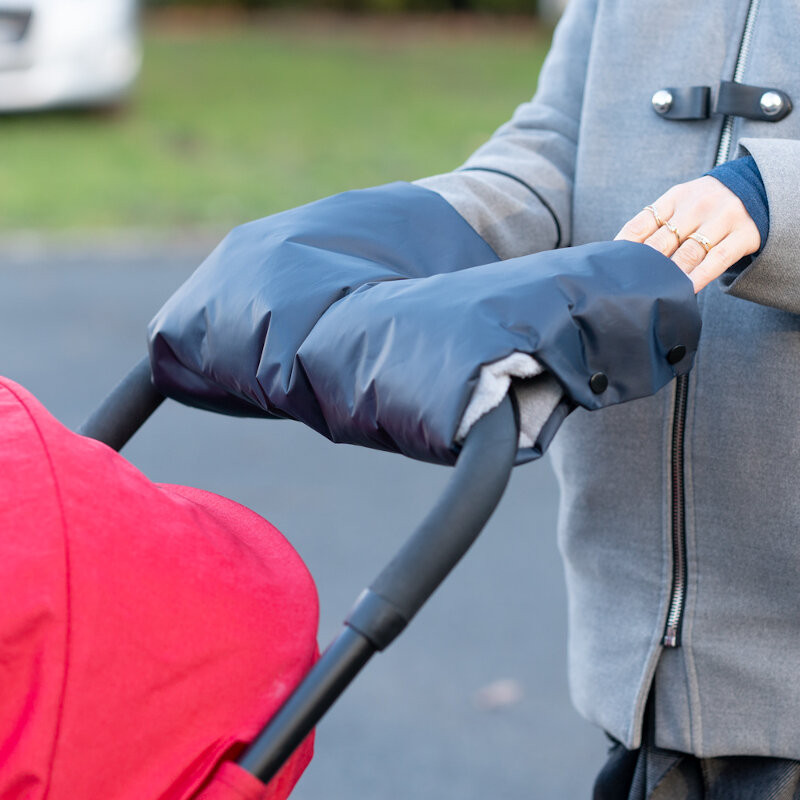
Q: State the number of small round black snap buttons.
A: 2